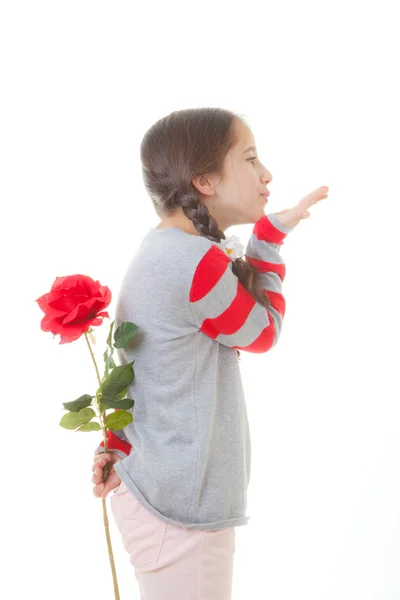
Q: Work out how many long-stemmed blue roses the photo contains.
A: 0